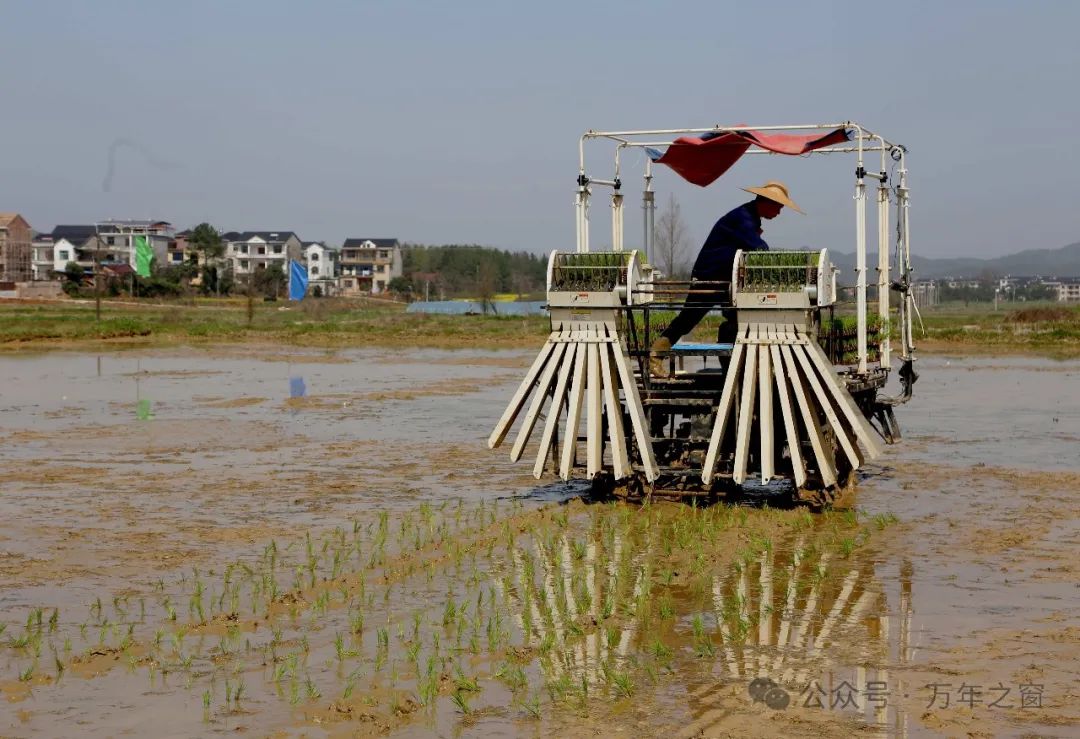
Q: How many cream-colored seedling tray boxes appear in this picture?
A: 2